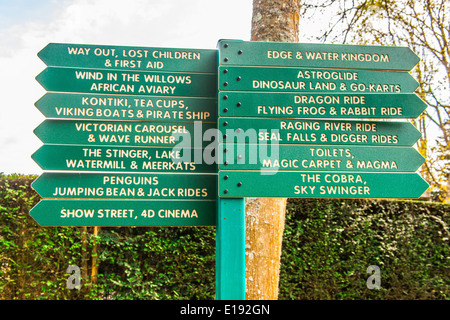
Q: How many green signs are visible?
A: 13